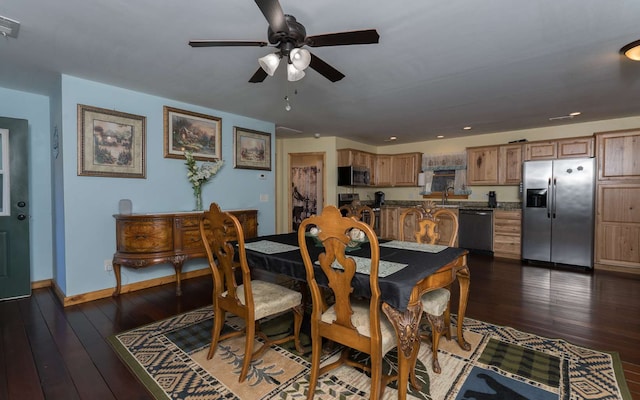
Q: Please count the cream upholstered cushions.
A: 3